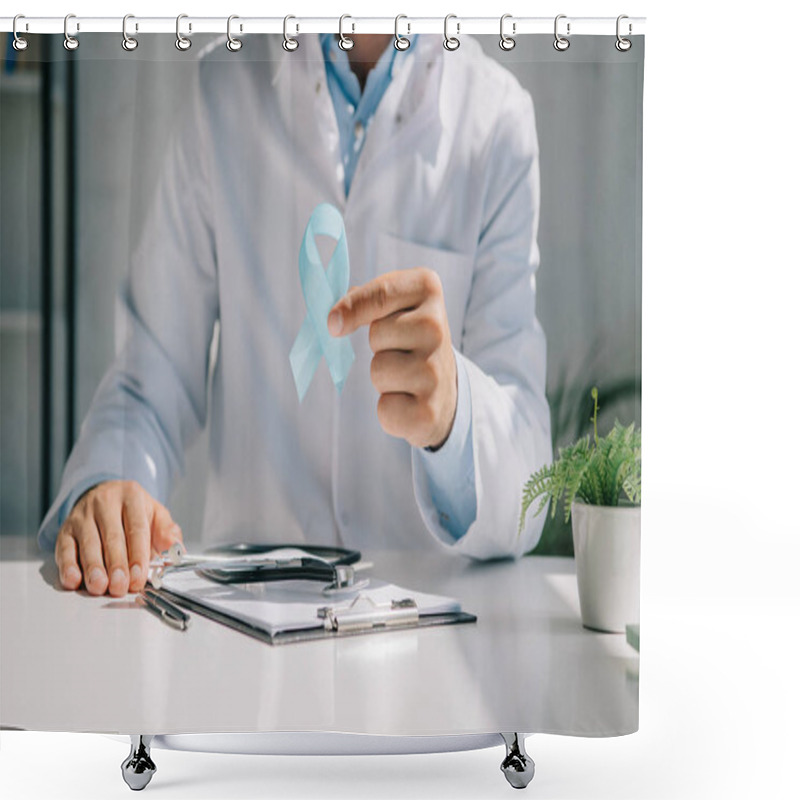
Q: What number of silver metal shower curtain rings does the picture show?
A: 12